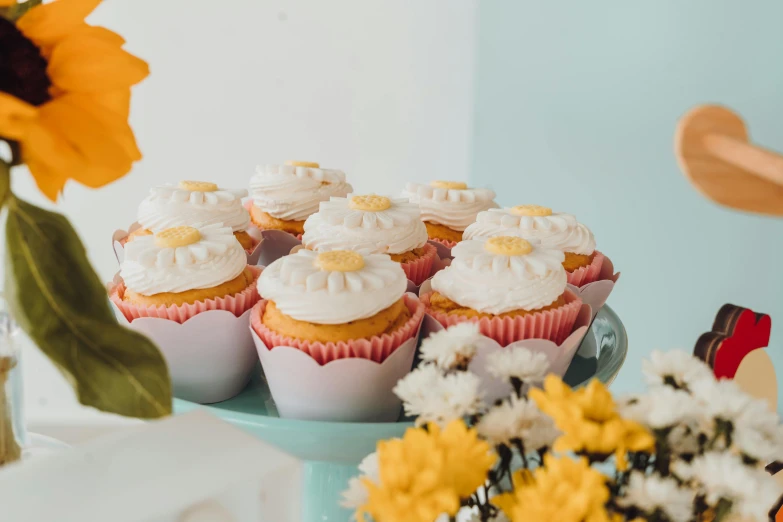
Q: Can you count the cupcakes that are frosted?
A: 8